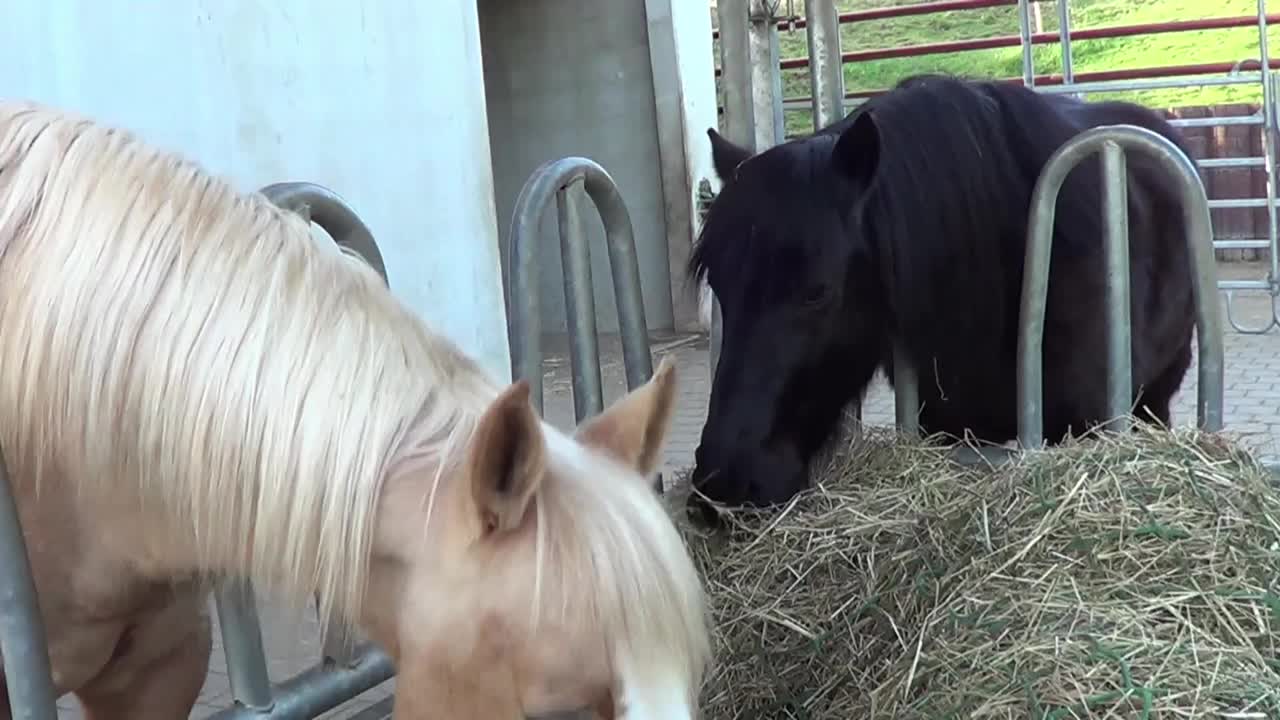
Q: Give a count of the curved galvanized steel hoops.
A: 3